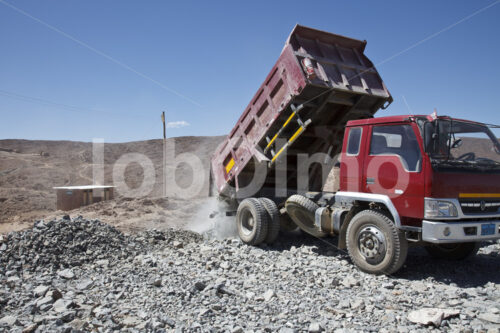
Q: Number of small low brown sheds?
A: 1